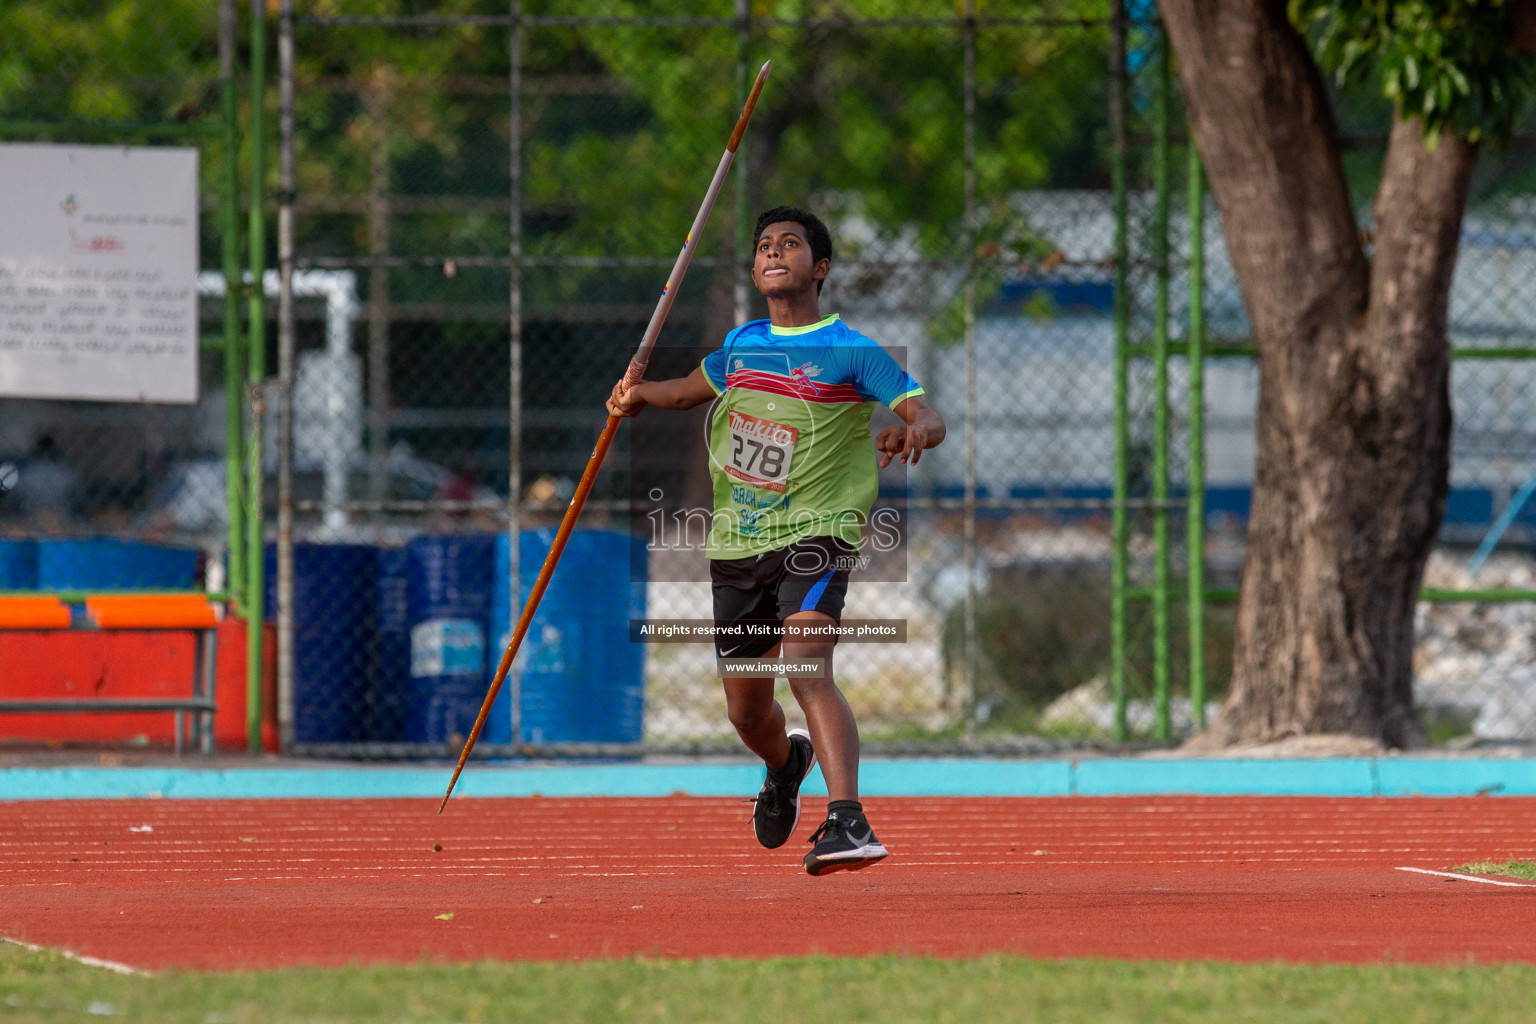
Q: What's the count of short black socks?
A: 2